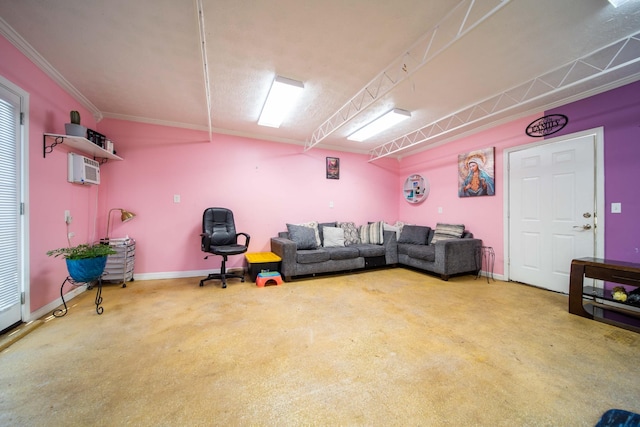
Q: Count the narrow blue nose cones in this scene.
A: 0